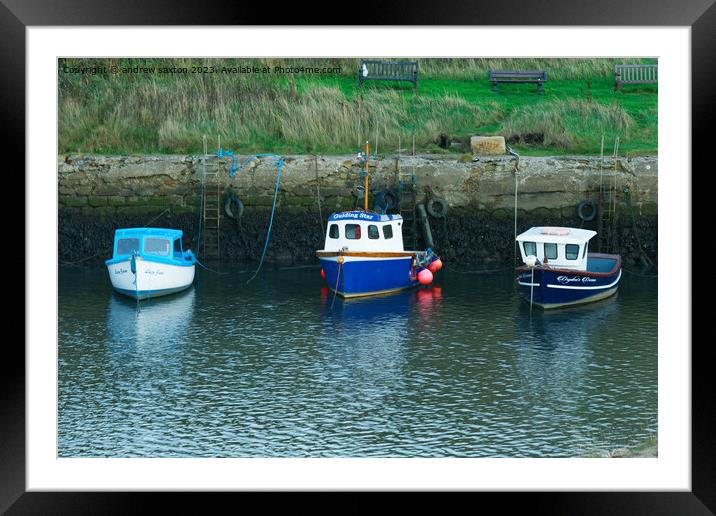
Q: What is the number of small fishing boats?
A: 3